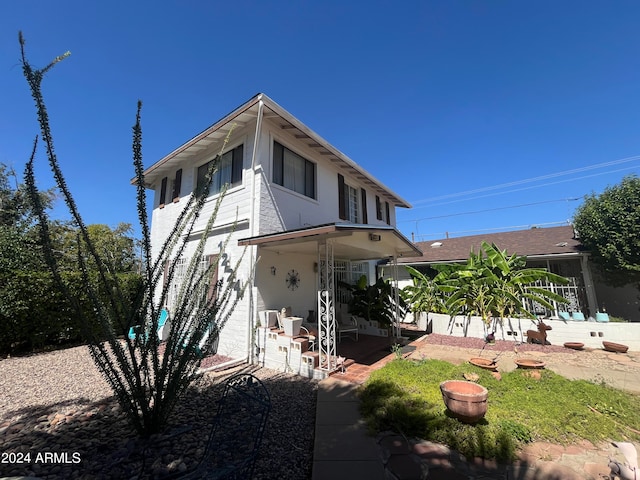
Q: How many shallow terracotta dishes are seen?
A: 4